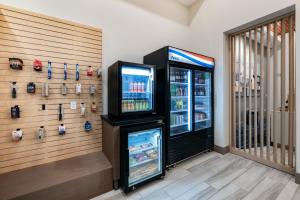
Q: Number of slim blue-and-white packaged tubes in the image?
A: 3